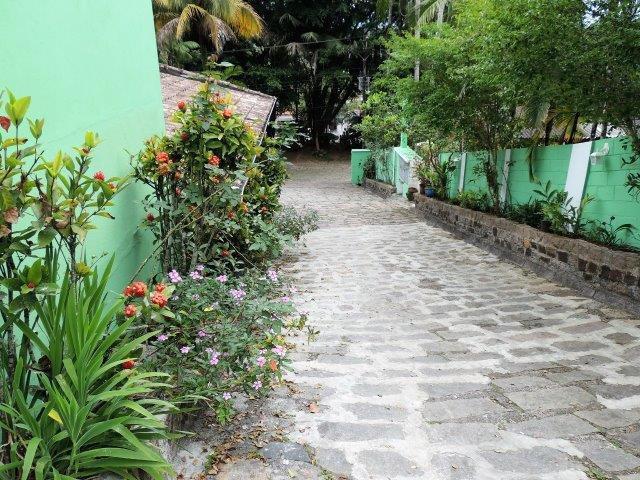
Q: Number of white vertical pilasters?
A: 3